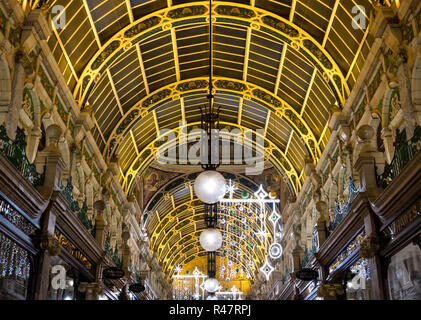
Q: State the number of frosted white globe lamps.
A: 3